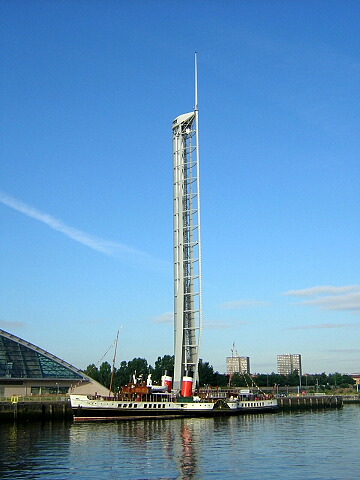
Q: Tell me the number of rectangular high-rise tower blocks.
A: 2